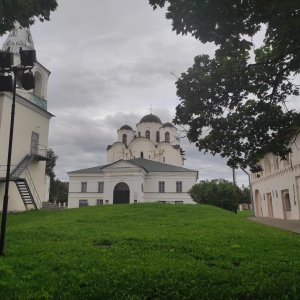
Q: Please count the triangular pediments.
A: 1